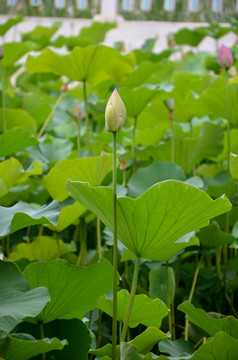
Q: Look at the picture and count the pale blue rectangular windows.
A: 9